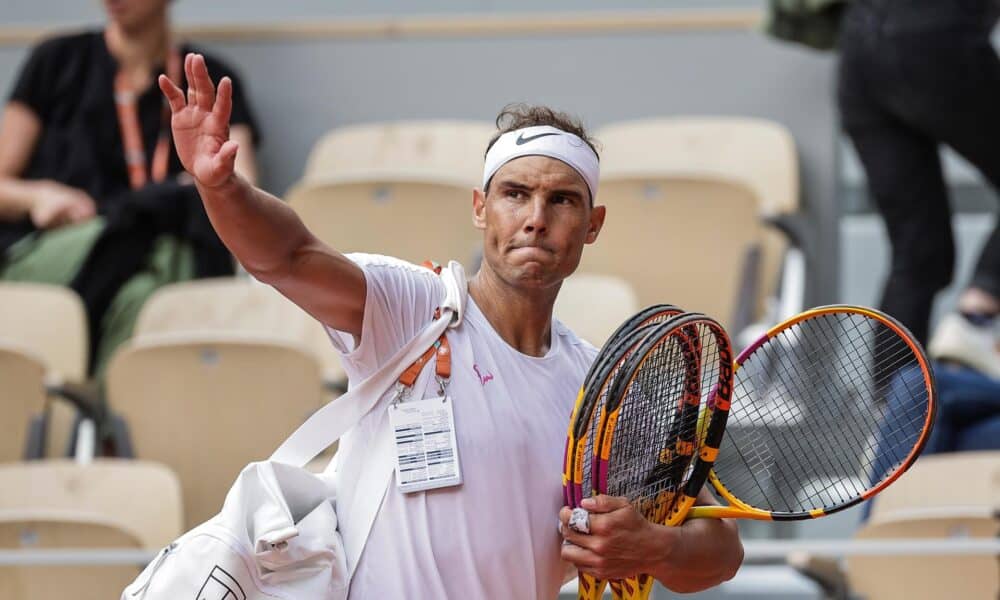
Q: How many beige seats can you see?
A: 7